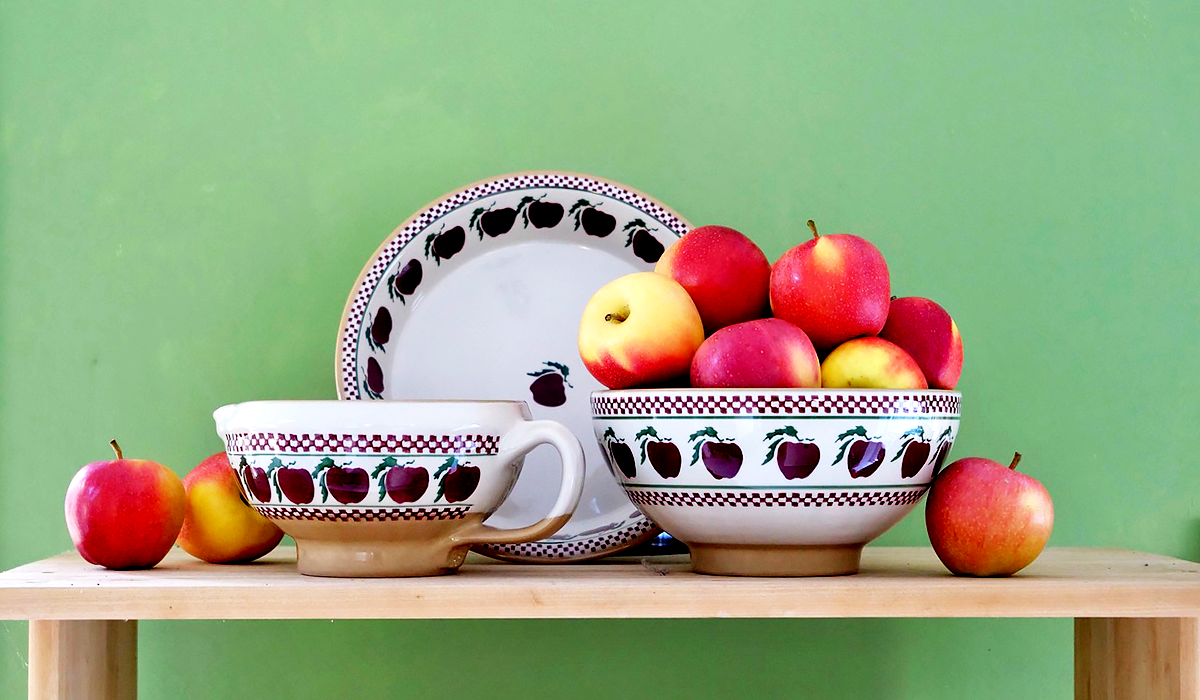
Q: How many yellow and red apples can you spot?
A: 9